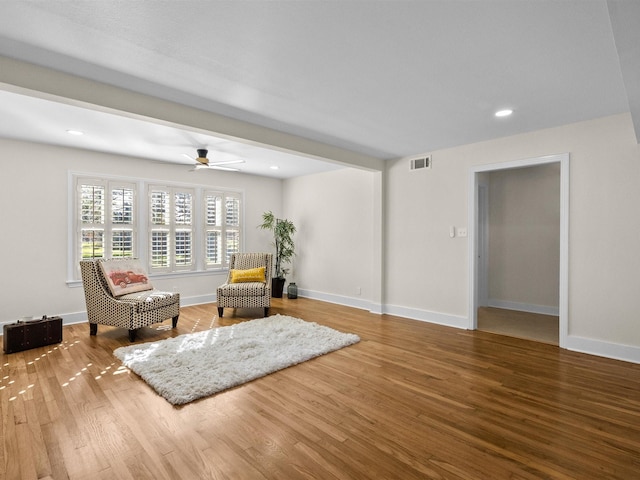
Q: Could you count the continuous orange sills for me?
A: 0